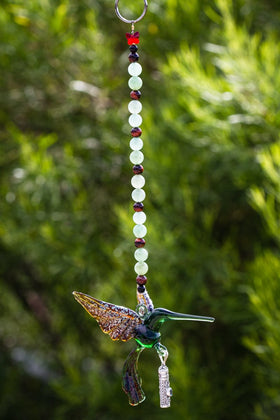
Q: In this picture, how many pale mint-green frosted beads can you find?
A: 12